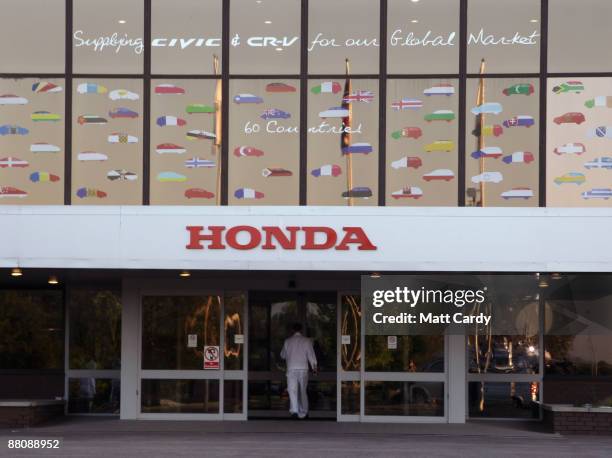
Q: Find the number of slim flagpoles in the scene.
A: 3